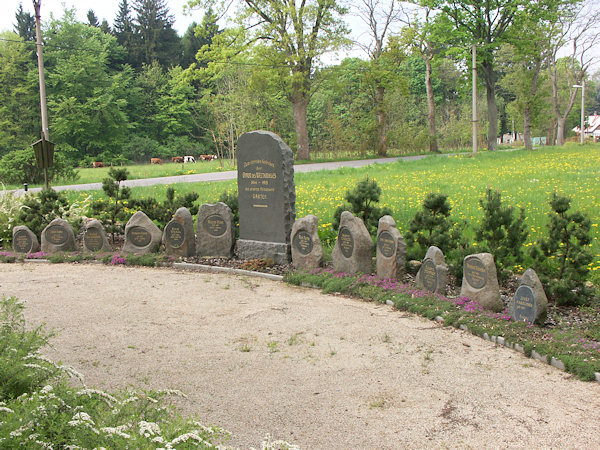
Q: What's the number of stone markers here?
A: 13